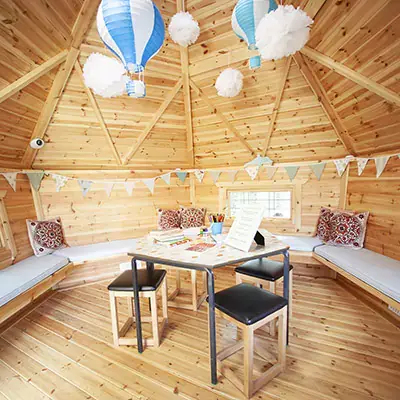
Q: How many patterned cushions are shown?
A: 5